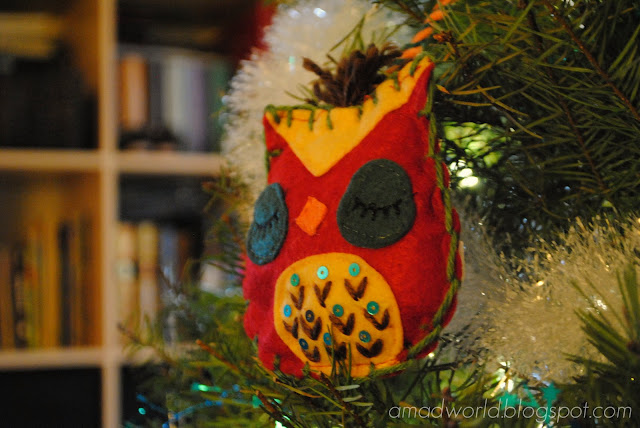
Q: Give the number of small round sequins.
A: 10